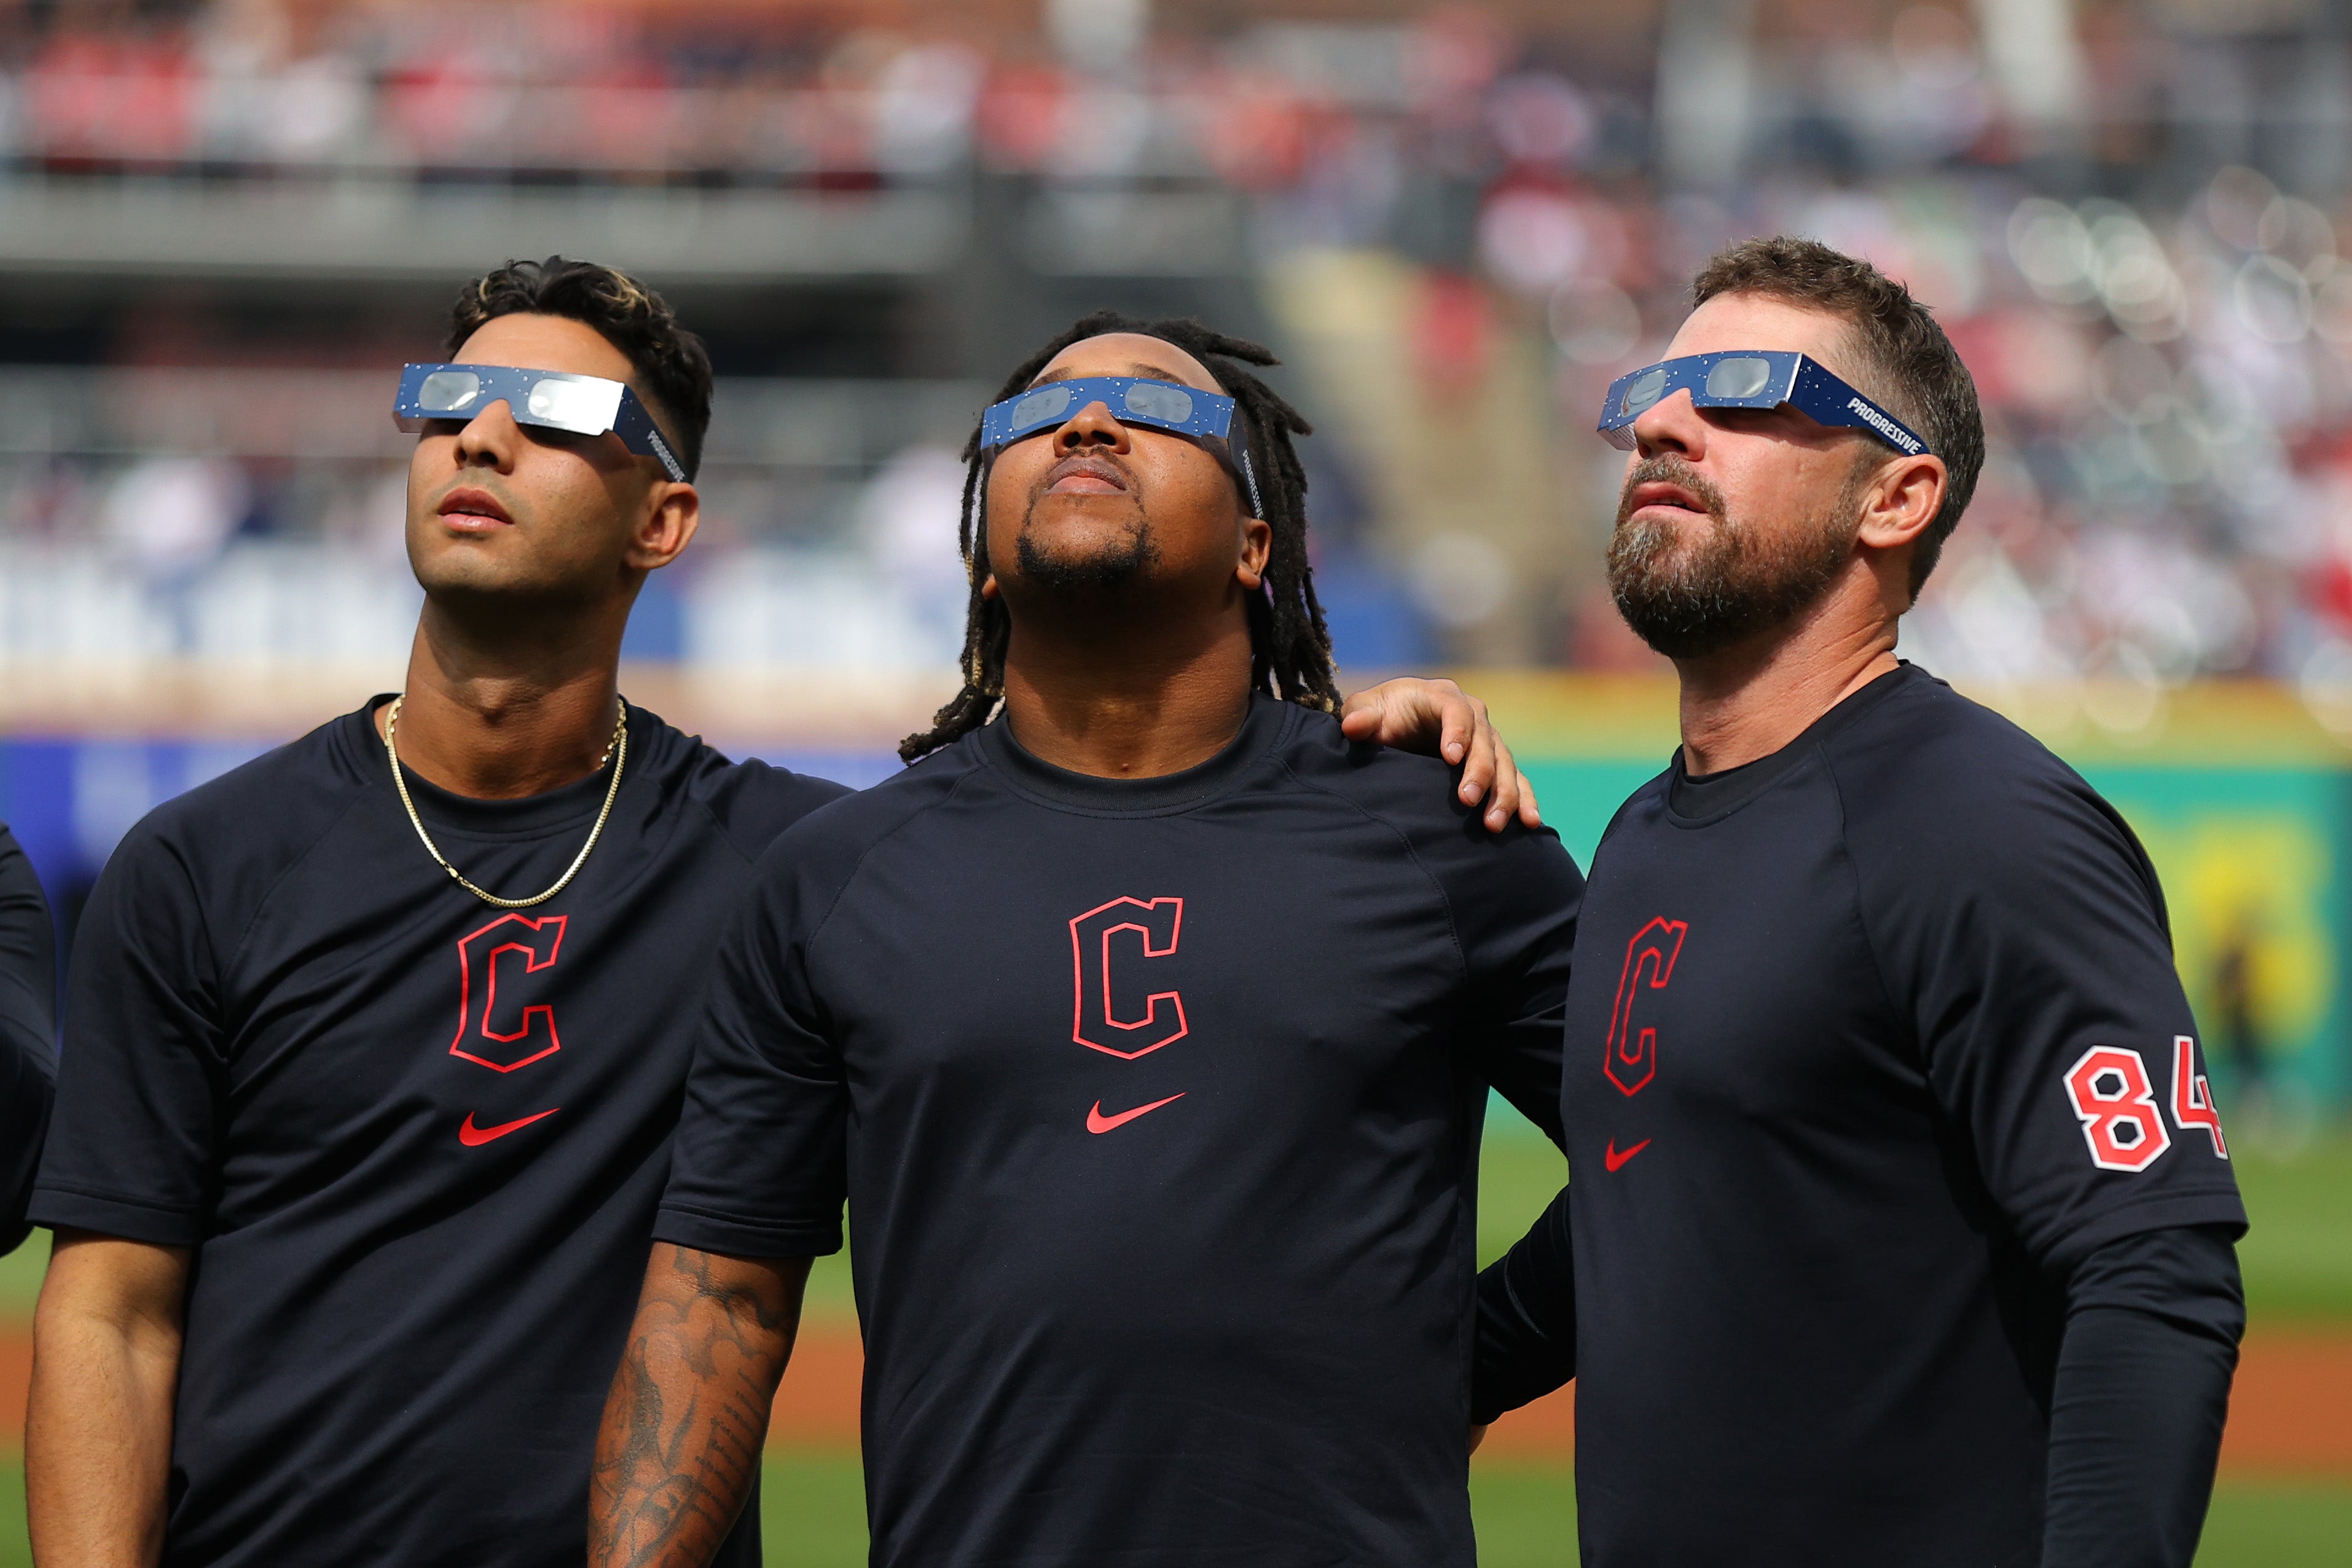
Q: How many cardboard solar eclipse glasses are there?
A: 3